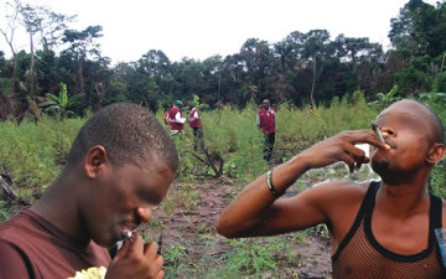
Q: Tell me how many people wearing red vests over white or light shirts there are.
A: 3